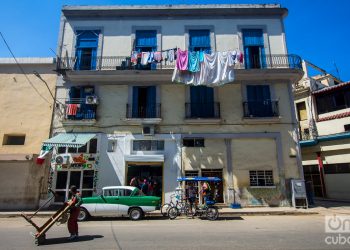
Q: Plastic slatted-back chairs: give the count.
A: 0